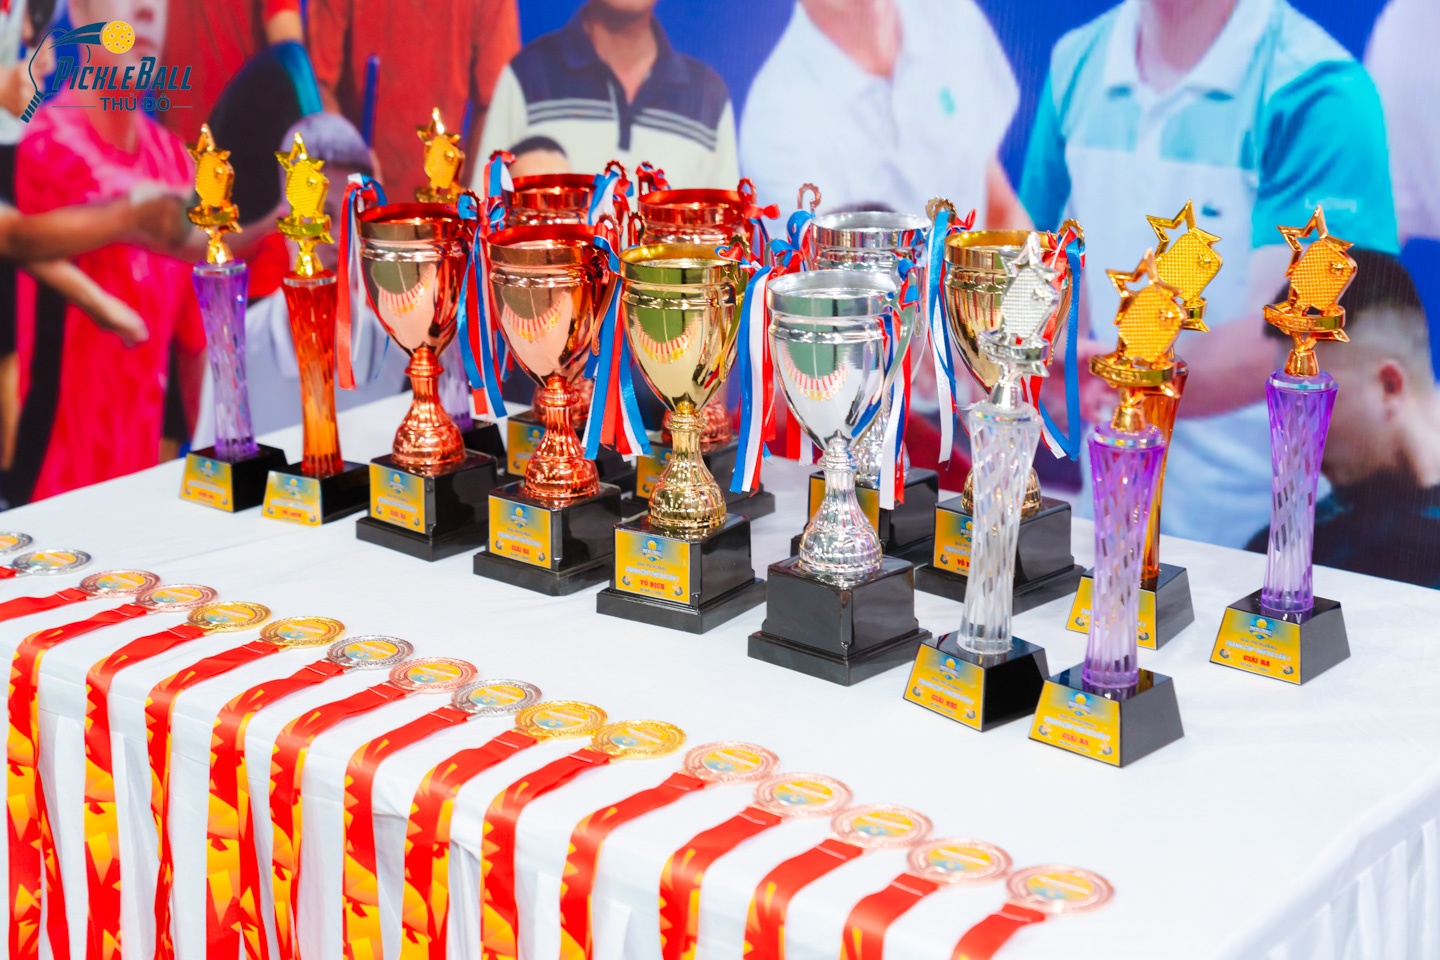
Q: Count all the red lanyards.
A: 15